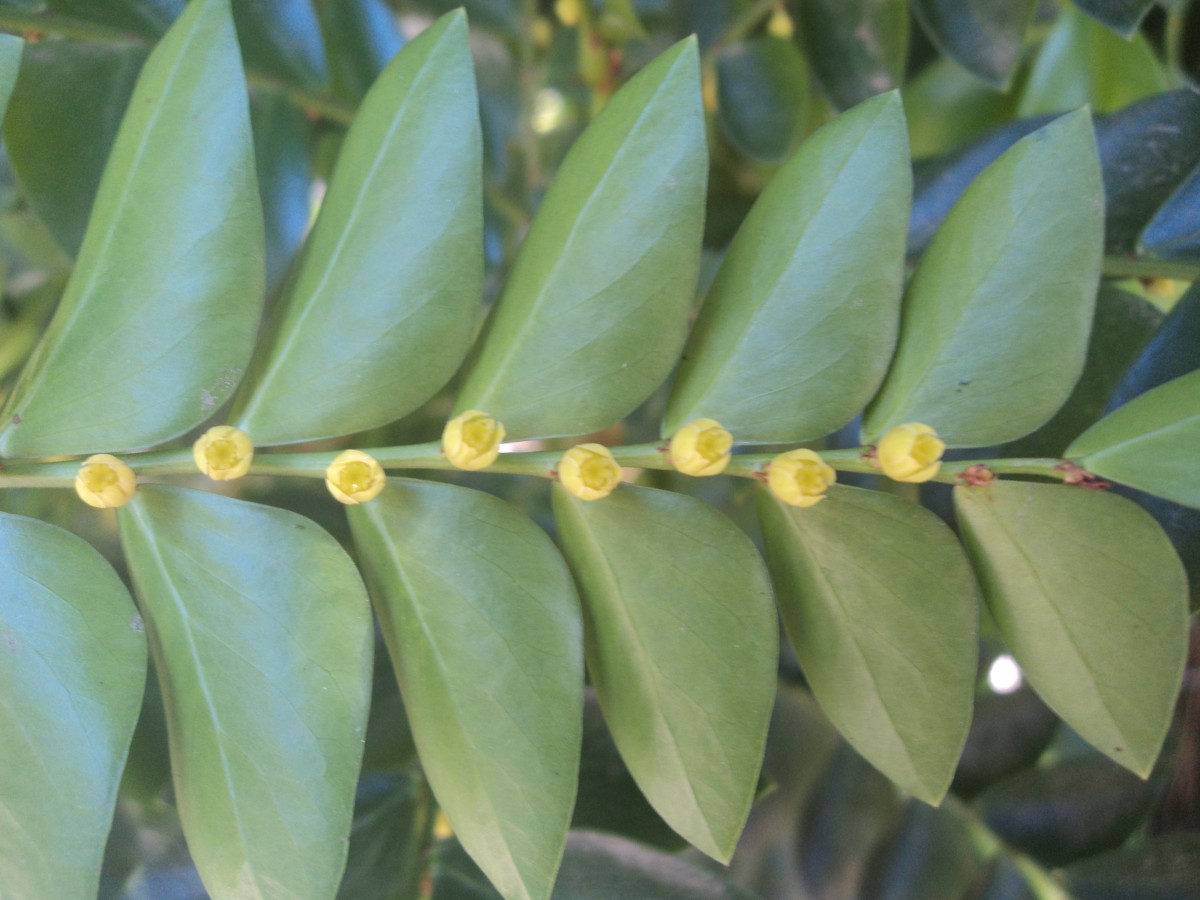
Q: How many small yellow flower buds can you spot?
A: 8